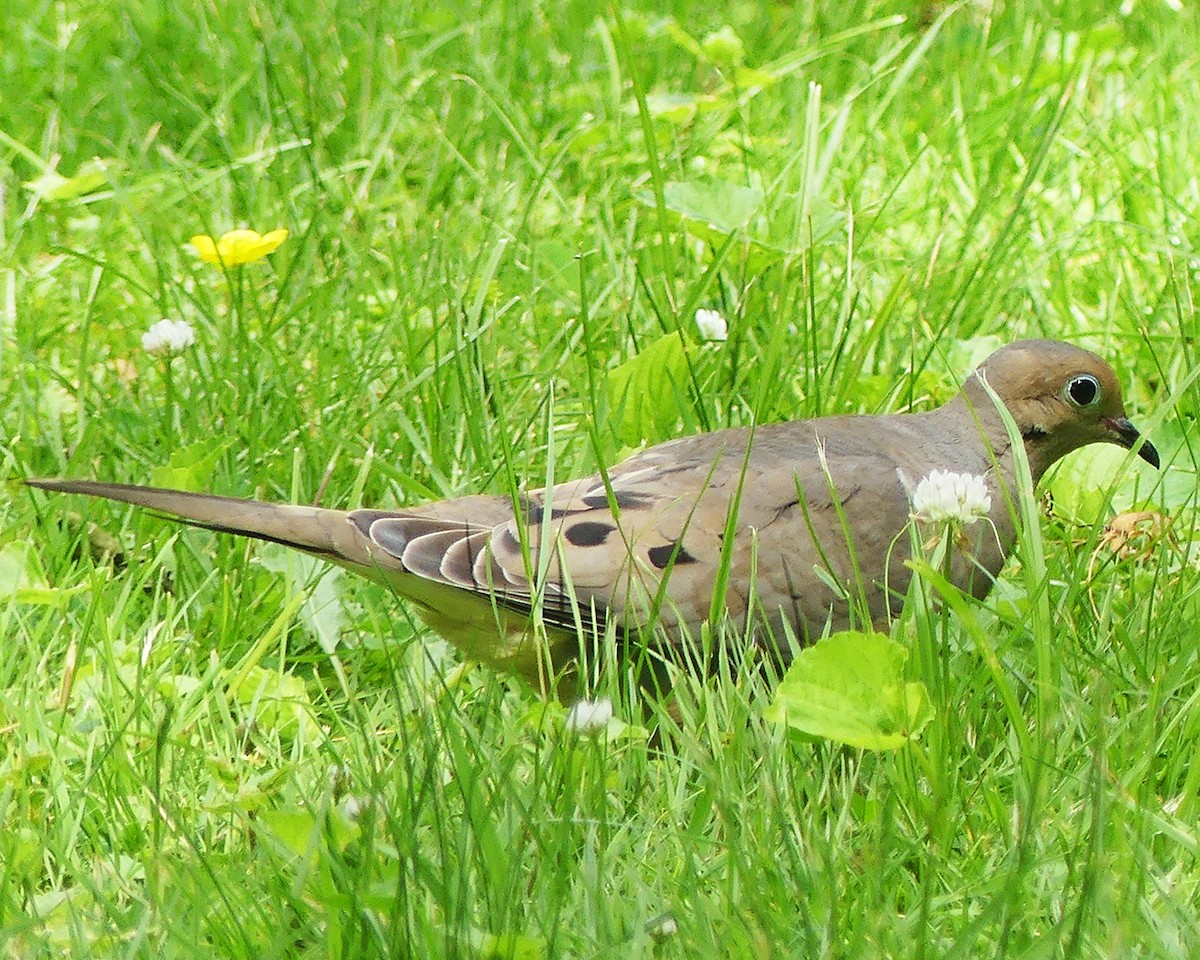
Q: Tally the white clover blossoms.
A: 4